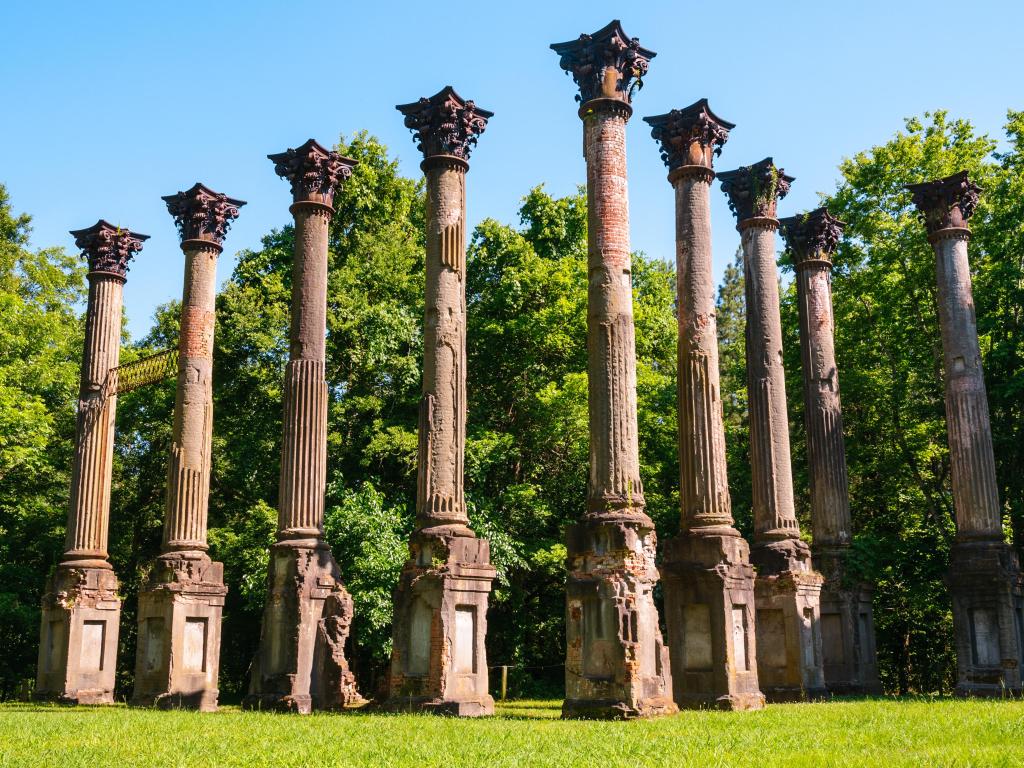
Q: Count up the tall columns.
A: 9